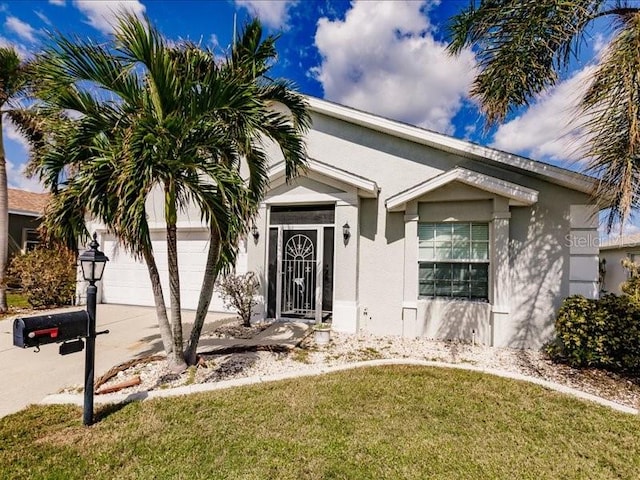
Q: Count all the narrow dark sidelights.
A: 2